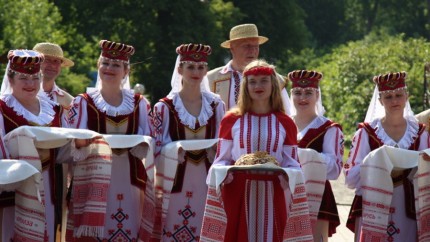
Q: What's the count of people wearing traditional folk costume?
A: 8